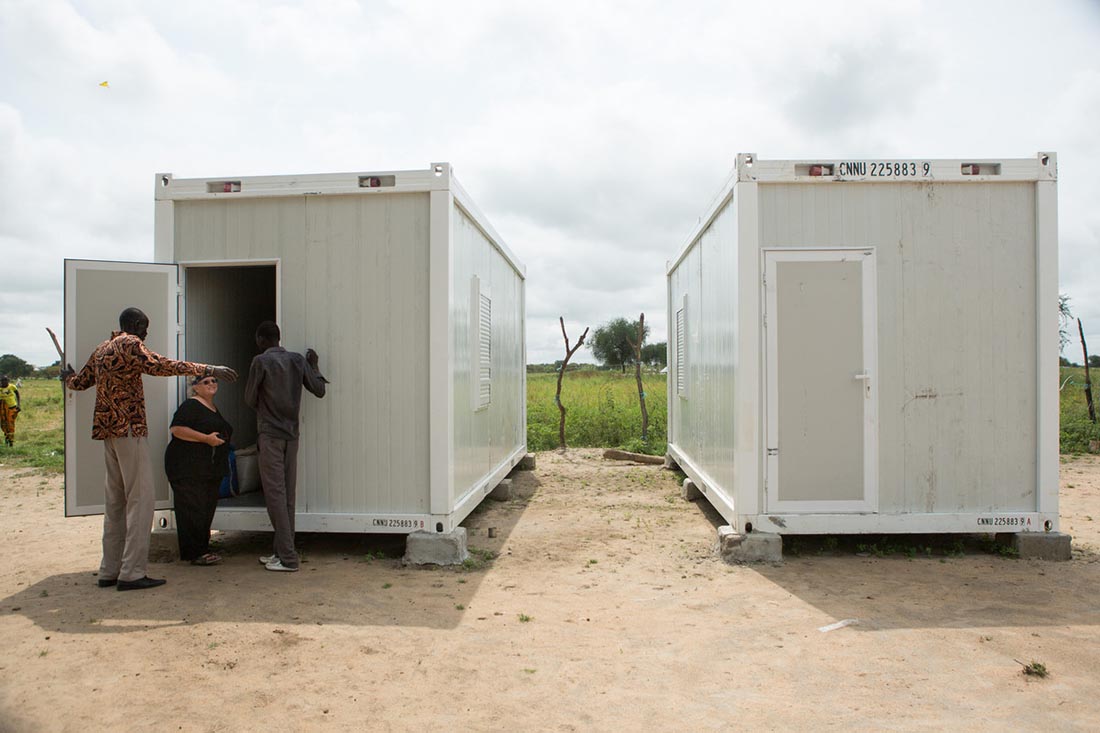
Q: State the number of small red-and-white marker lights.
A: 4